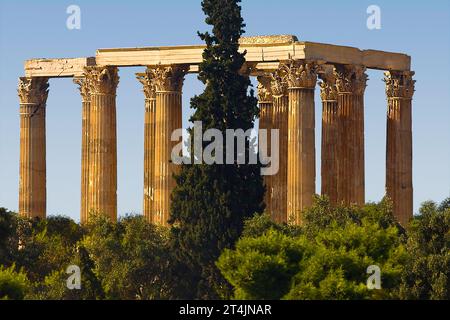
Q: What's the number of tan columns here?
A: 11